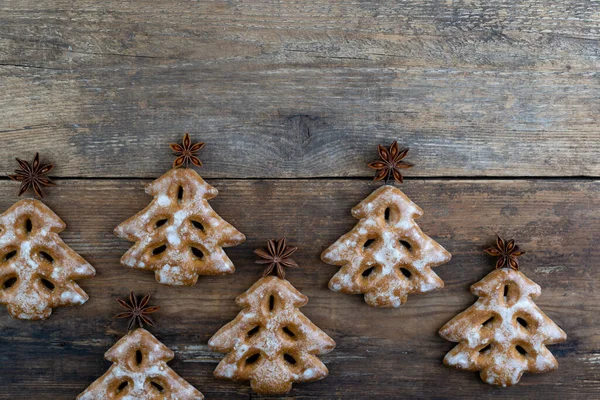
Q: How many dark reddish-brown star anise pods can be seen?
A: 6